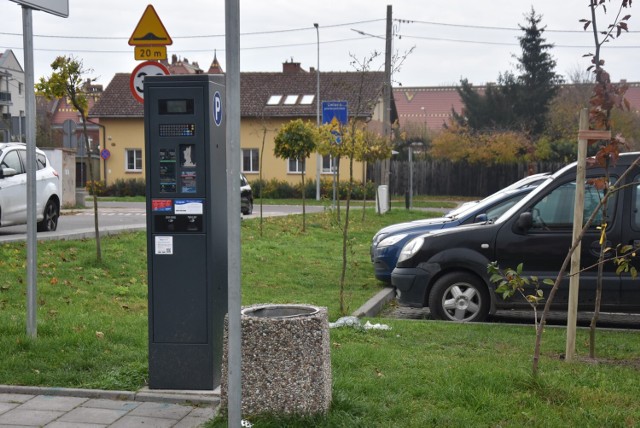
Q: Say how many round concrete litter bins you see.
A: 1